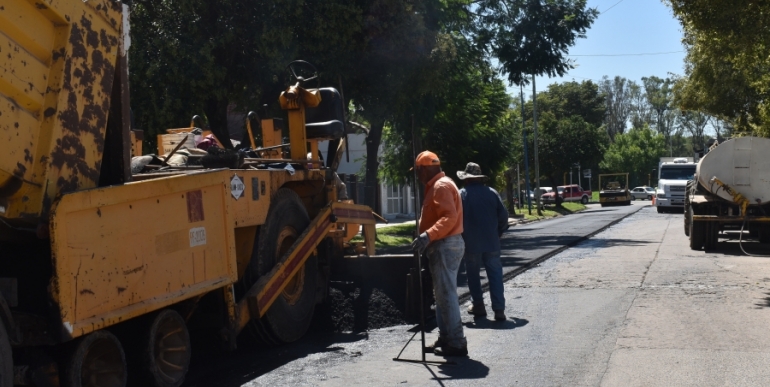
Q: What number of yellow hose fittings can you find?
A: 1